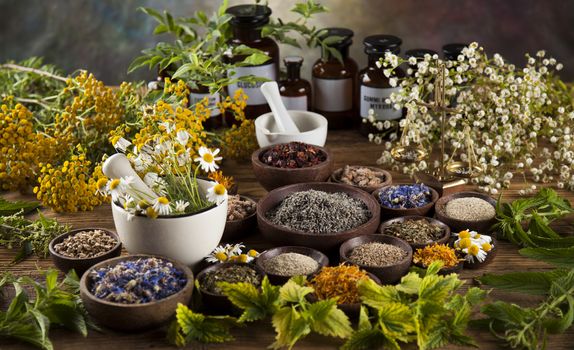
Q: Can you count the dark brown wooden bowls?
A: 15